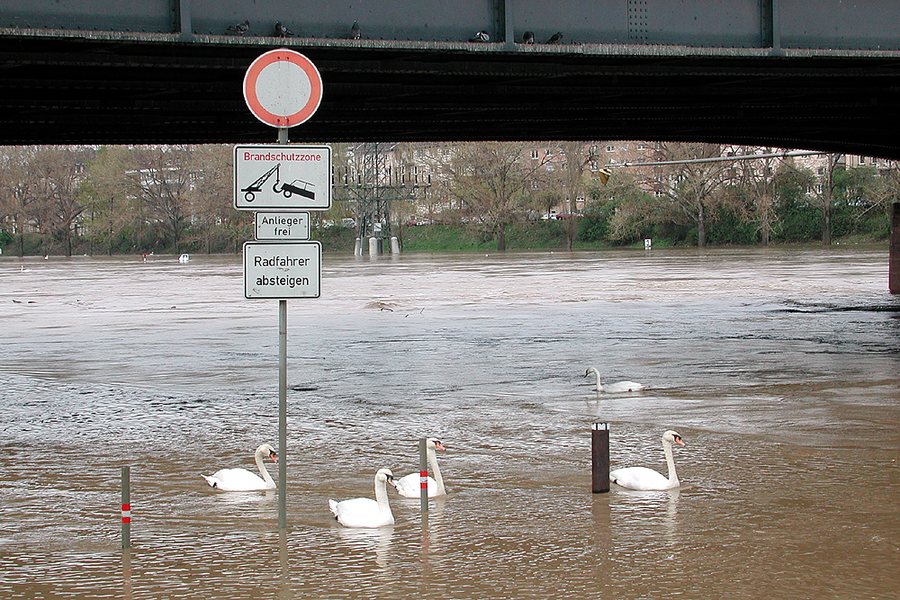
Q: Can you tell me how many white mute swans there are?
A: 5